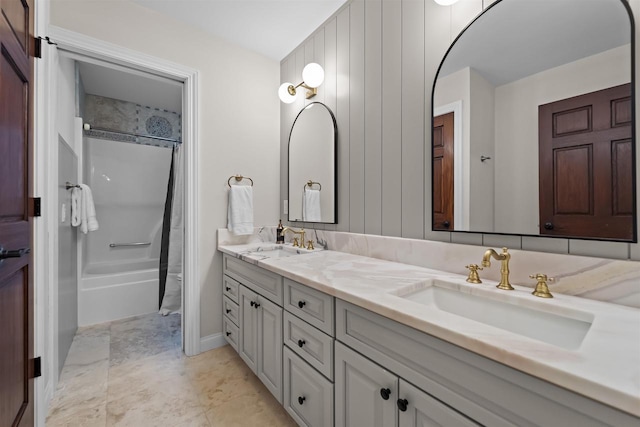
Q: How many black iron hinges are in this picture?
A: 3